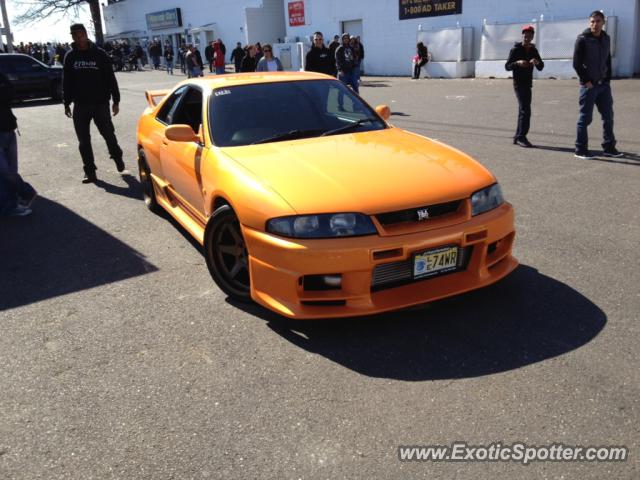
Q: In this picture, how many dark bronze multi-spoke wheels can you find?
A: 2